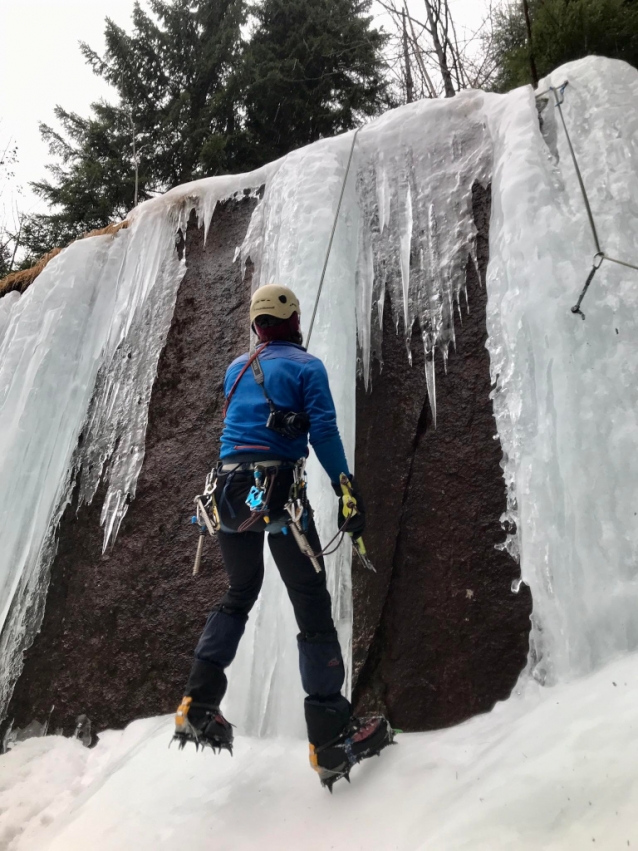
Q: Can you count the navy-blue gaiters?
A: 2